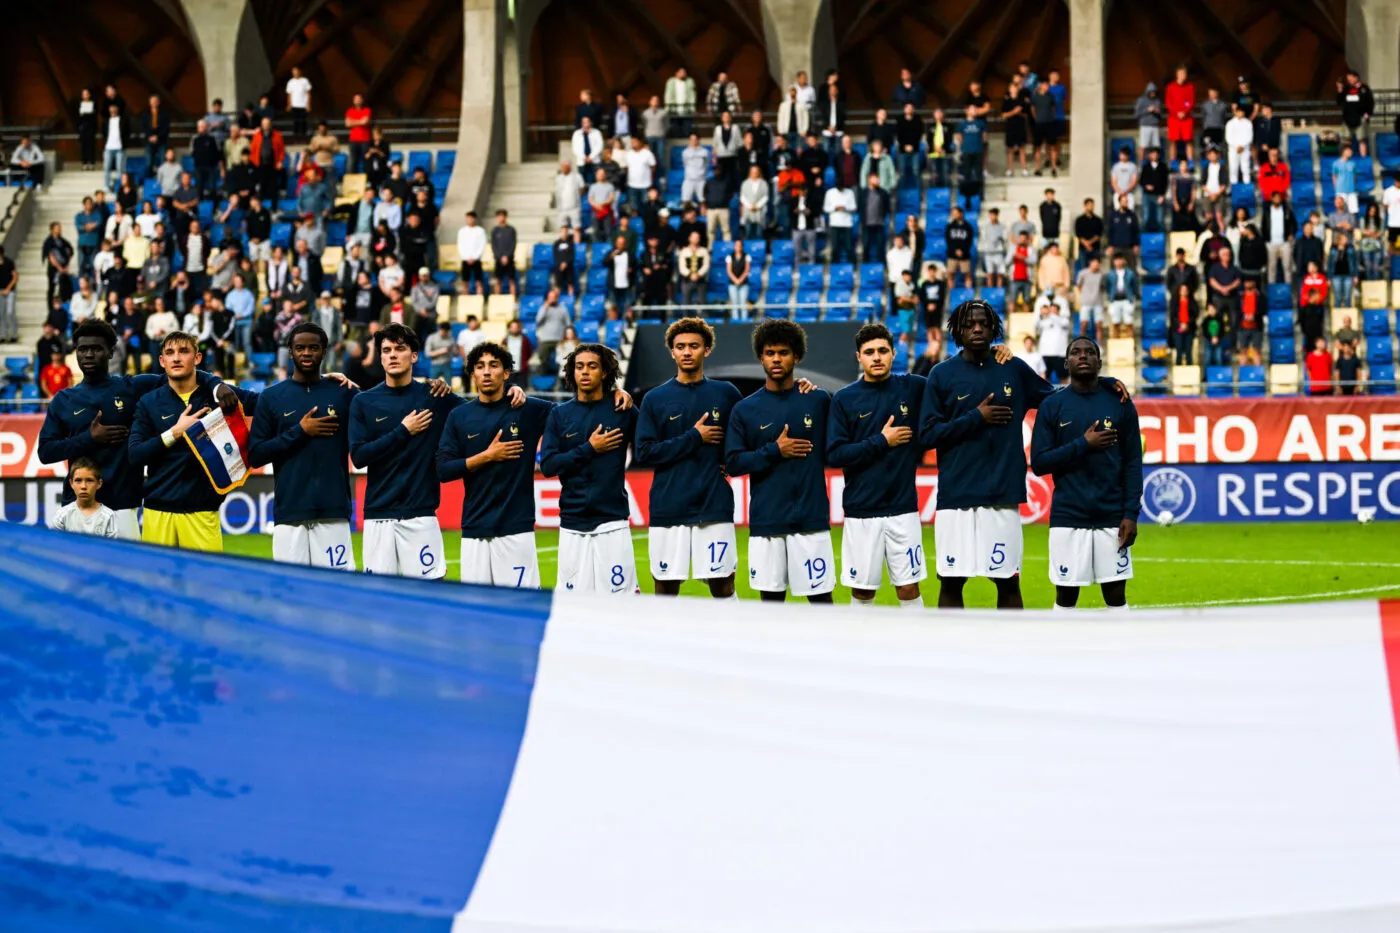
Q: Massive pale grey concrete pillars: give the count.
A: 5